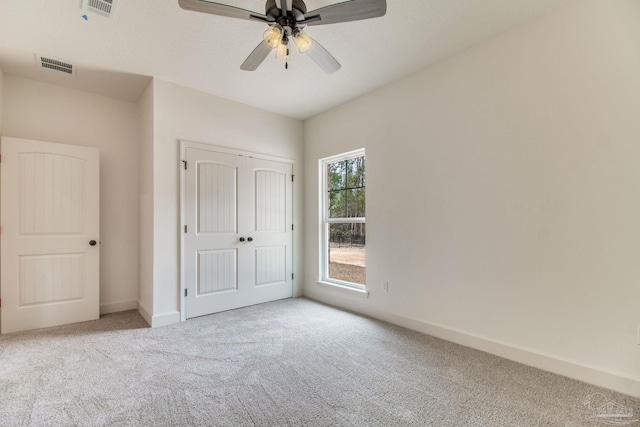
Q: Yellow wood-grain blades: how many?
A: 0